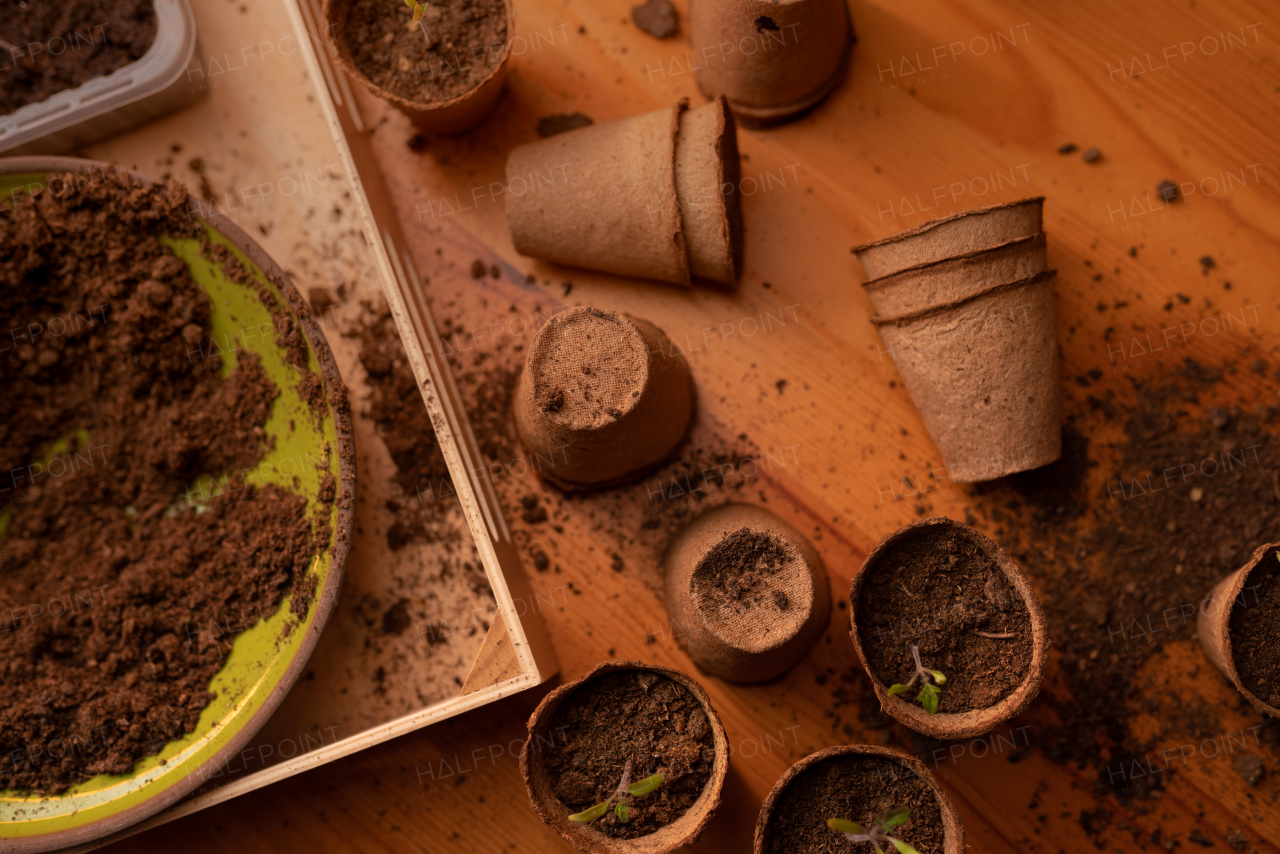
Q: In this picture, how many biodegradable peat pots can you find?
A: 13